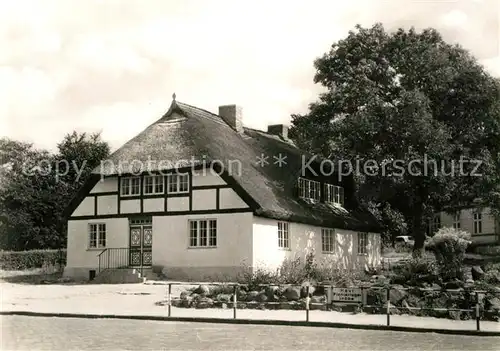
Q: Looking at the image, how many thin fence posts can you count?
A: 5